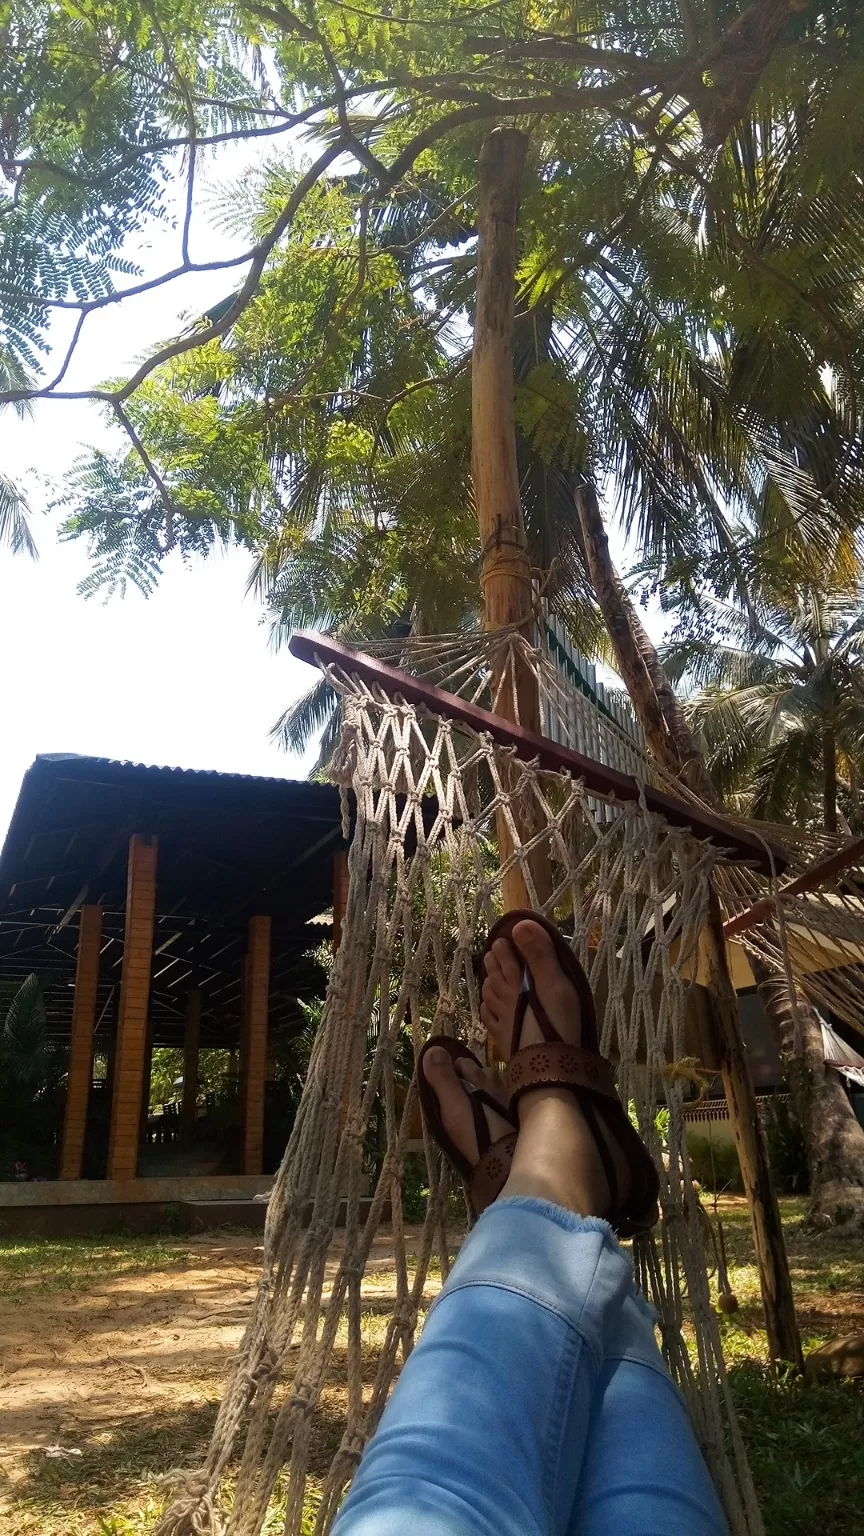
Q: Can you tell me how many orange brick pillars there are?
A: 4